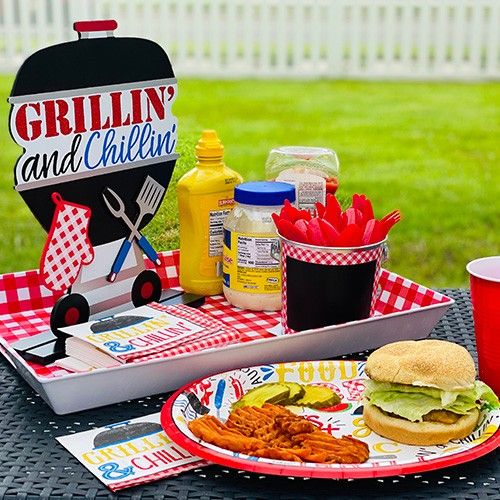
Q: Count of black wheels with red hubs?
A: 2